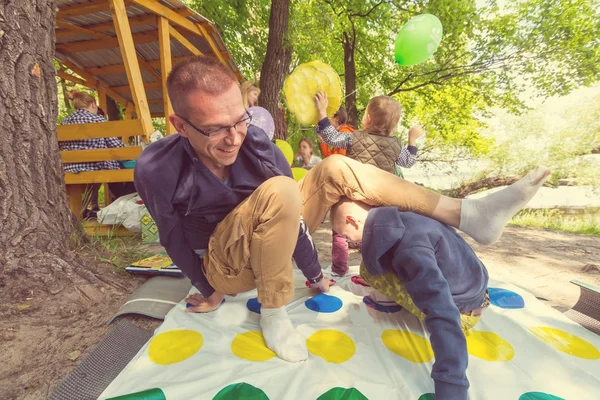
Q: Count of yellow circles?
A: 6